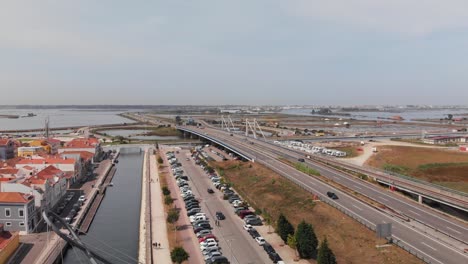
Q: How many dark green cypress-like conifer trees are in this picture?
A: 3